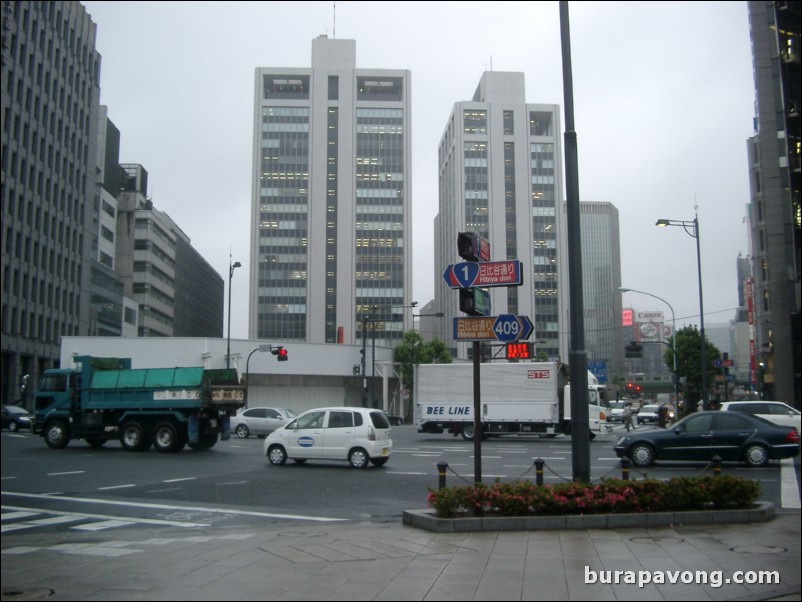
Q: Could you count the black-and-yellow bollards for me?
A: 4